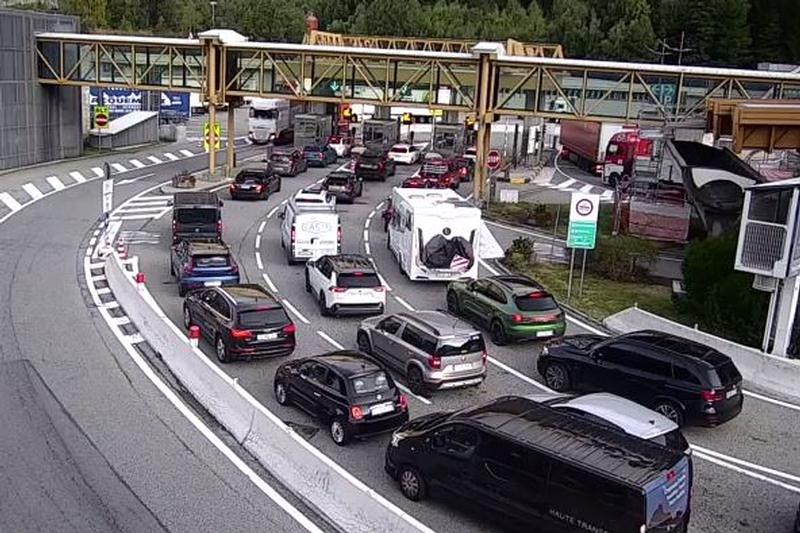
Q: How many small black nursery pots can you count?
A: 0